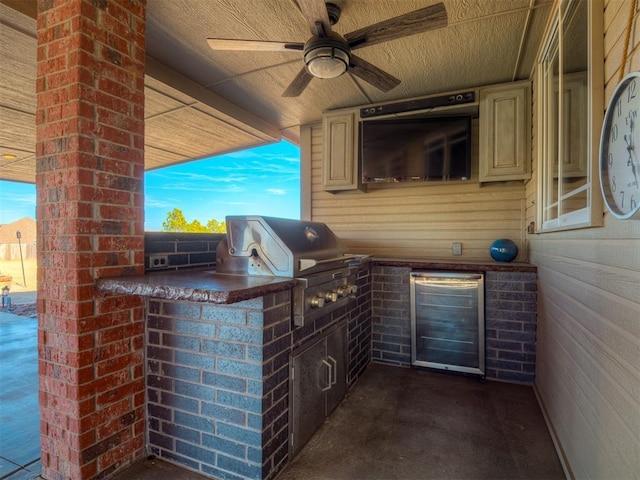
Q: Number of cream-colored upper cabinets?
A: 2